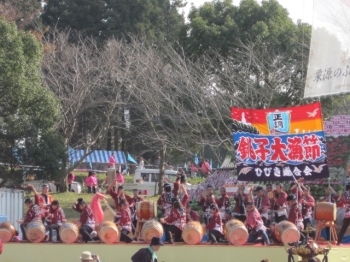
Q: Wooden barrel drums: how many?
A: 10